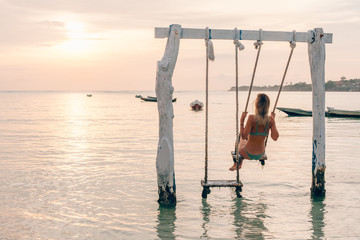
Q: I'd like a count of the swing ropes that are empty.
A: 2